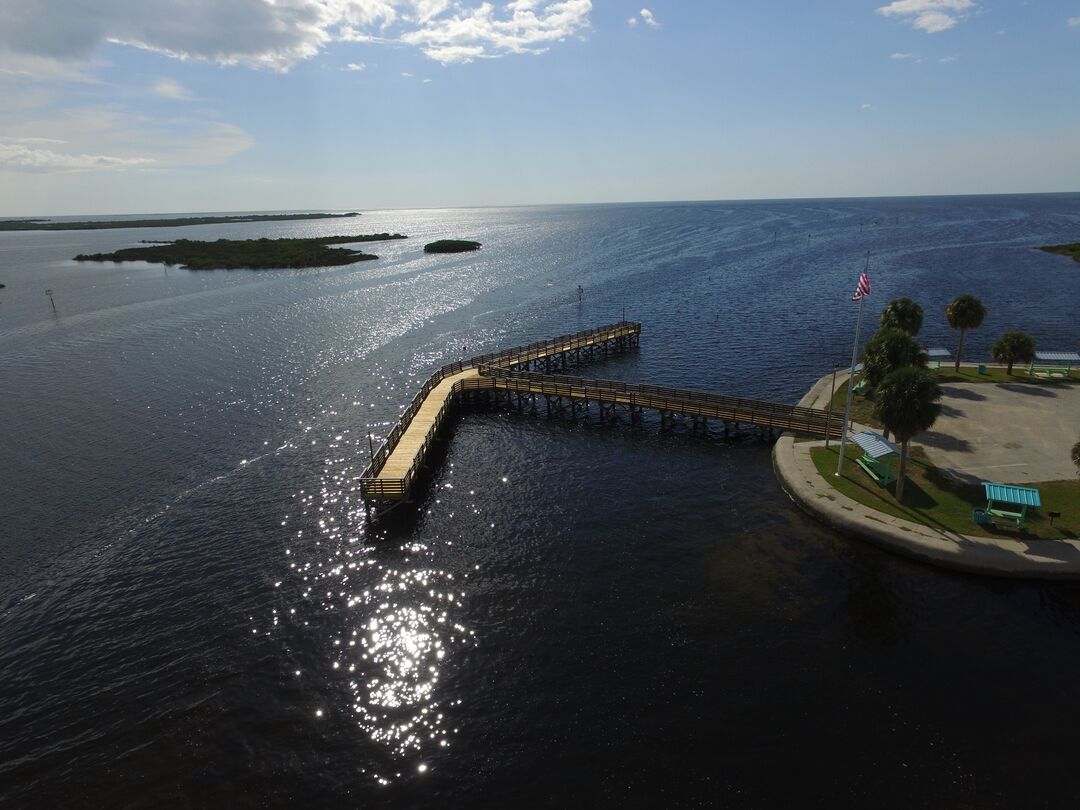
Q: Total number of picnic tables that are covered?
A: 5